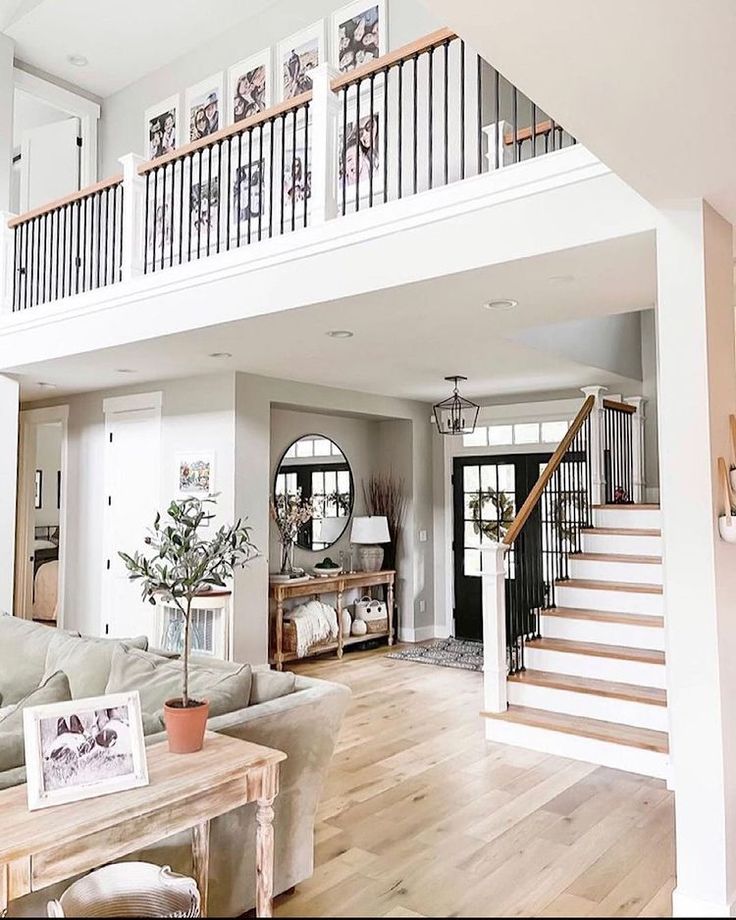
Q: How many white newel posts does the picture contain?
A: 7